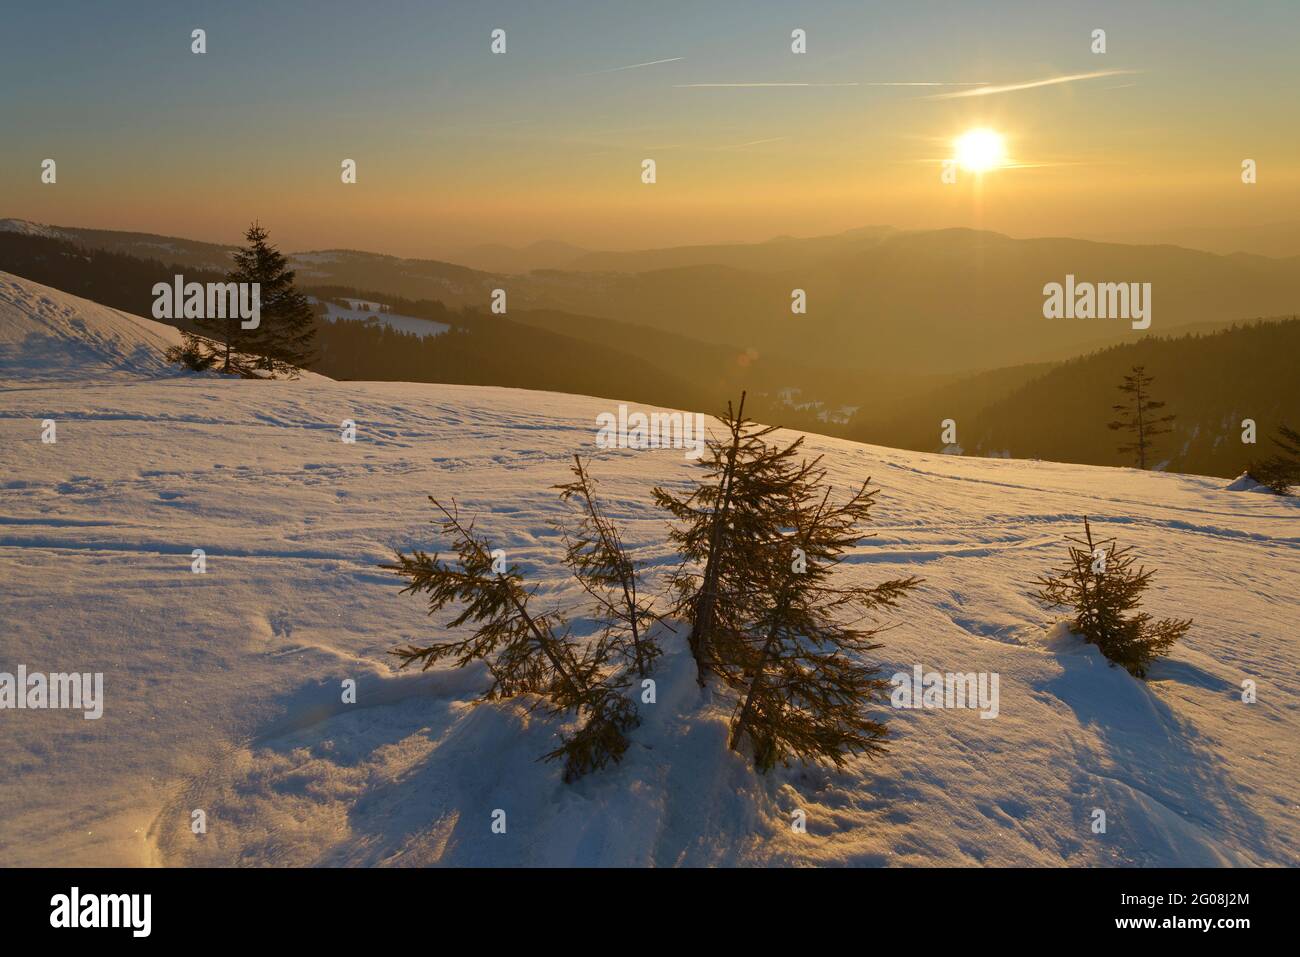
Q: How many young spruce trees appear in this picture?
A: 5